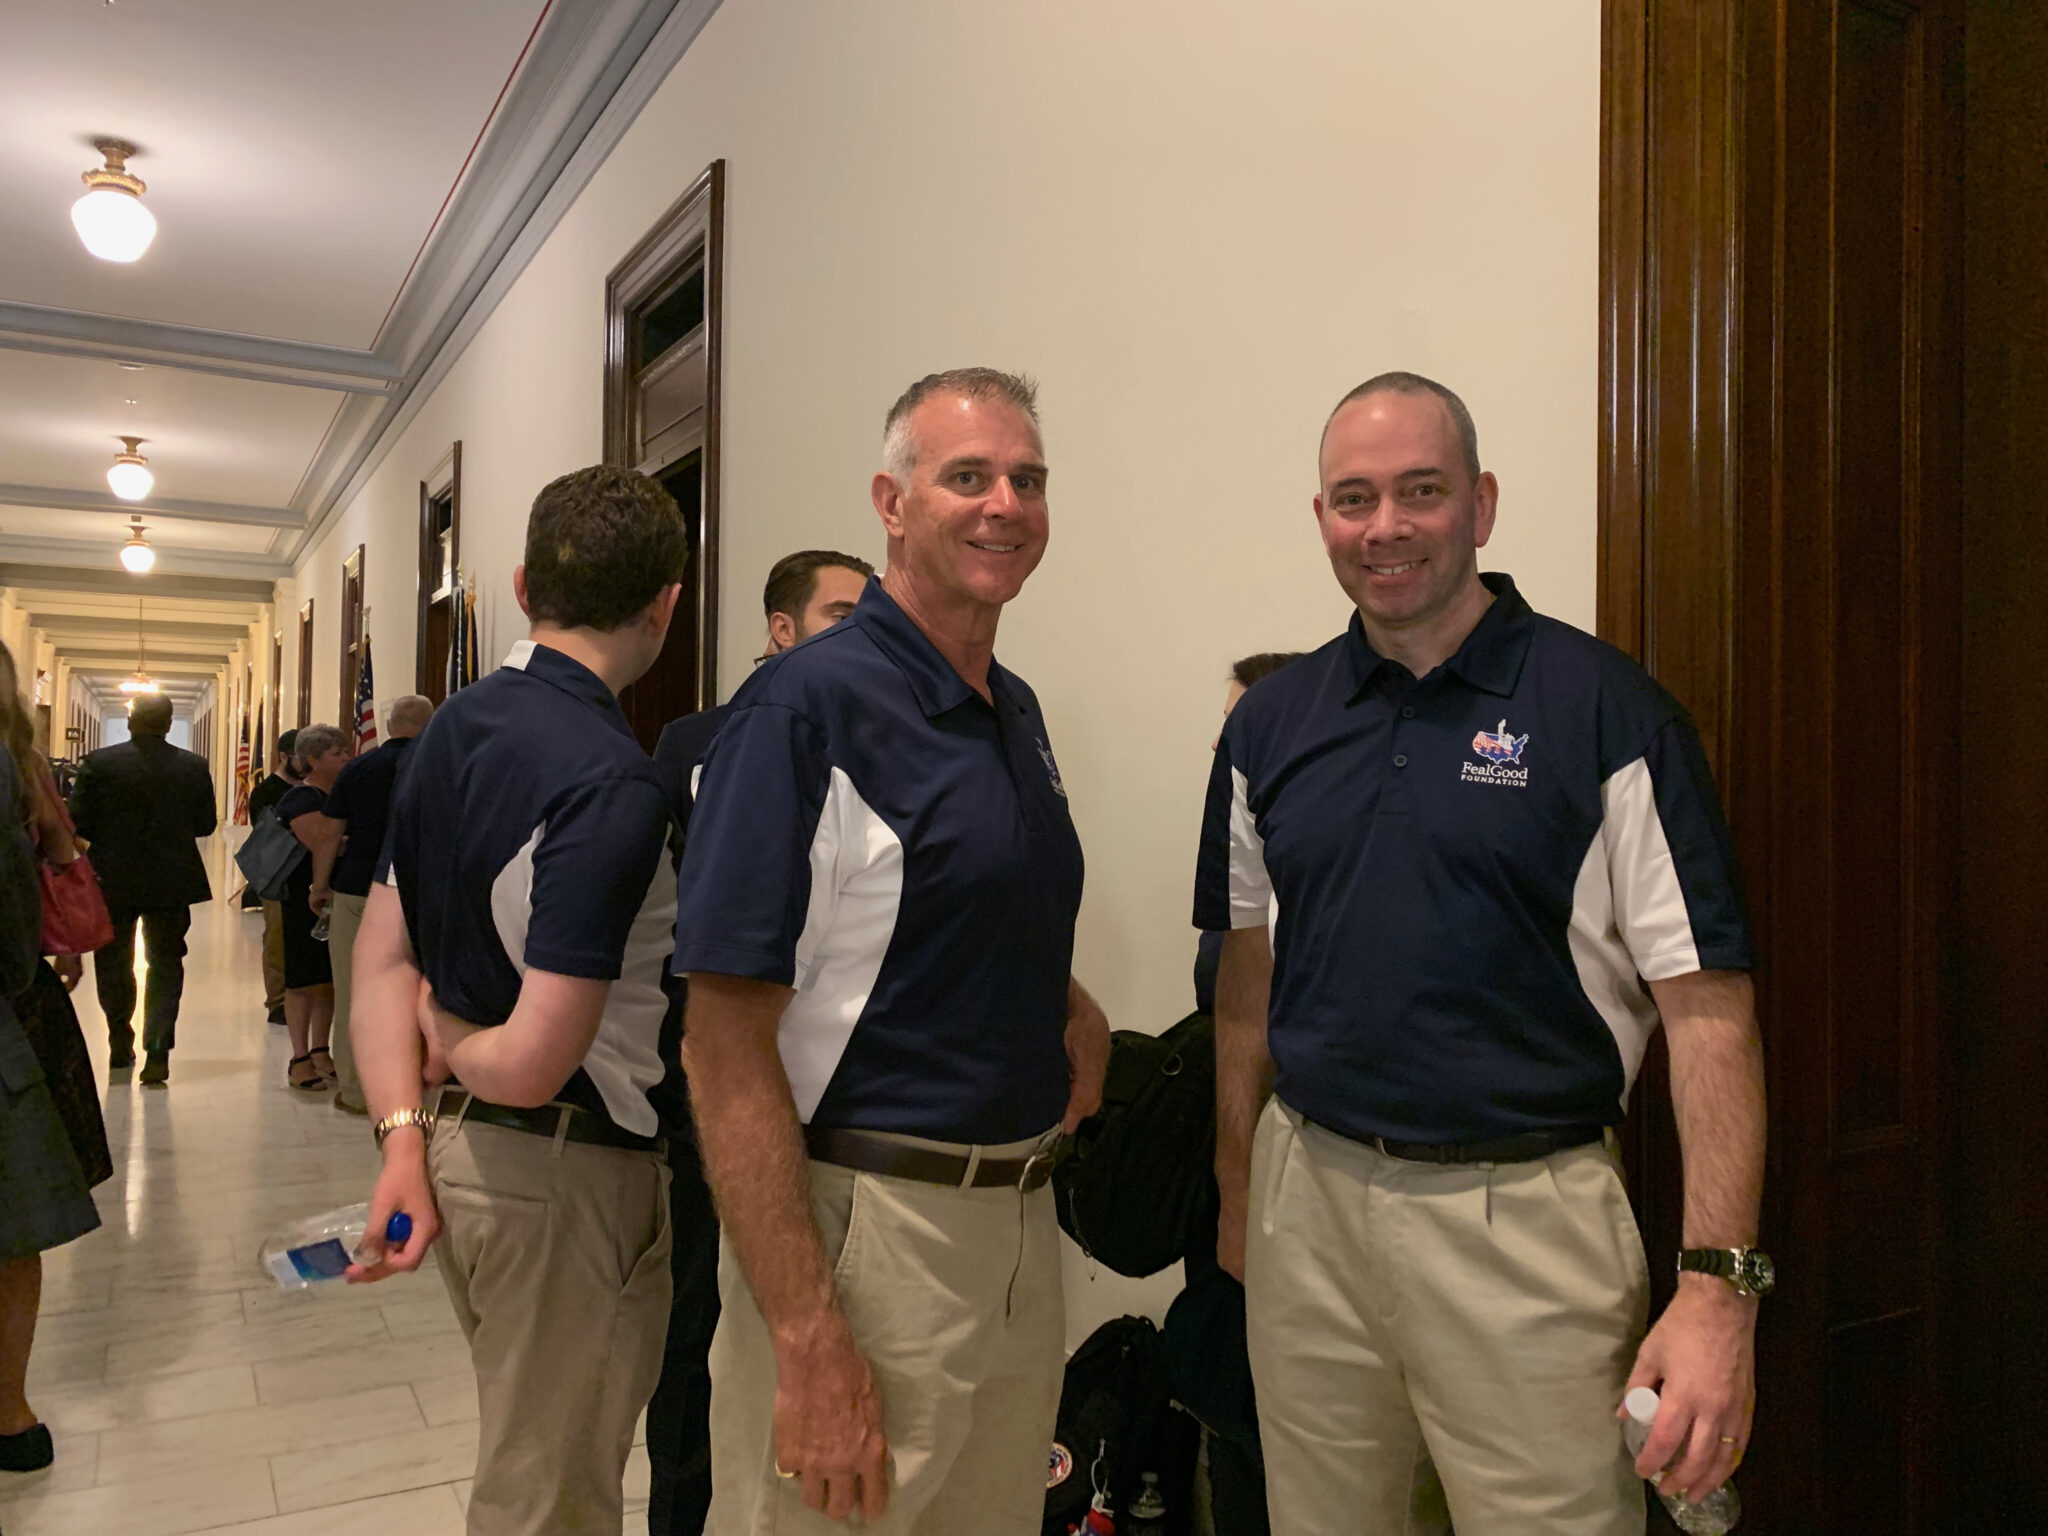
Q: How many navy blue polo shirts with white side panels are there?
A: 3